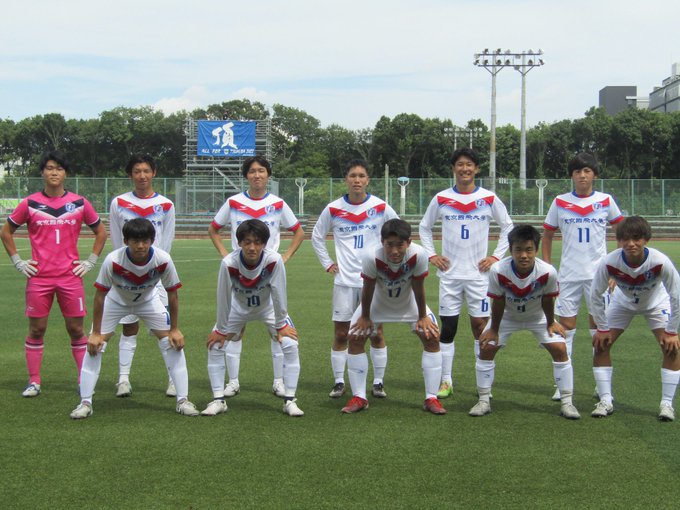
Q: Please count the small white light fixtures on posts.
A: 3